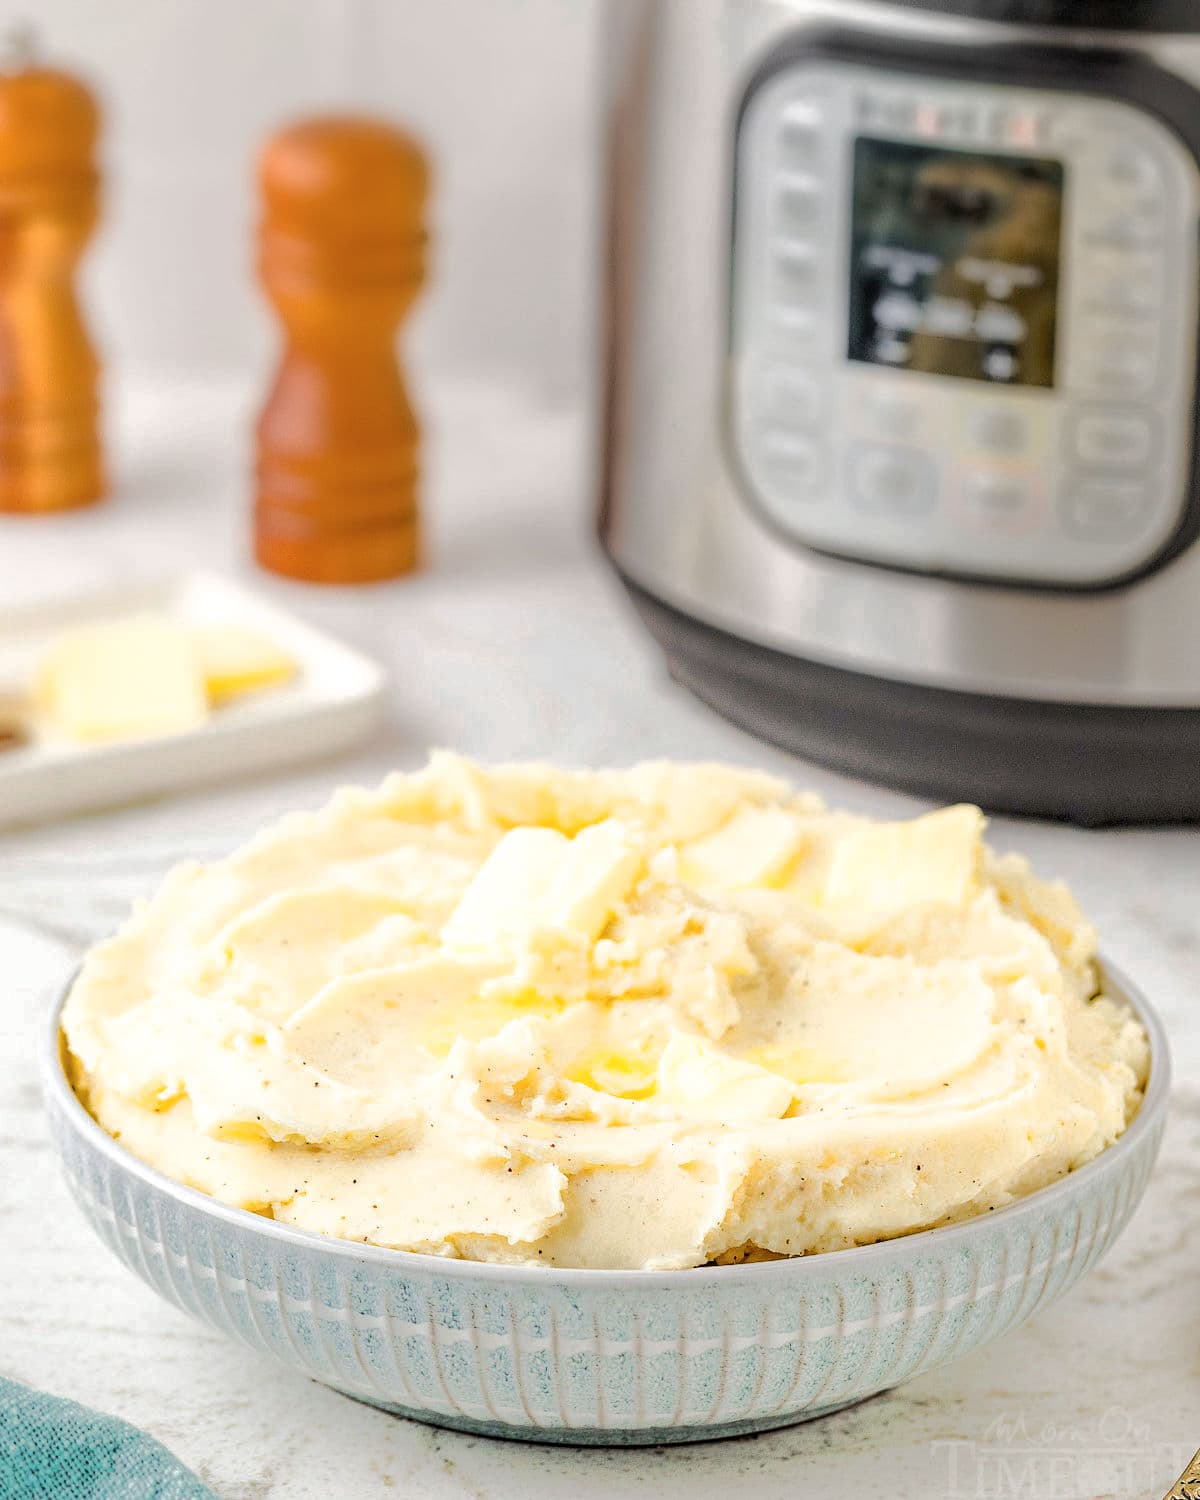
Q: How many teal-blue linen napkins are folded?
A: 1